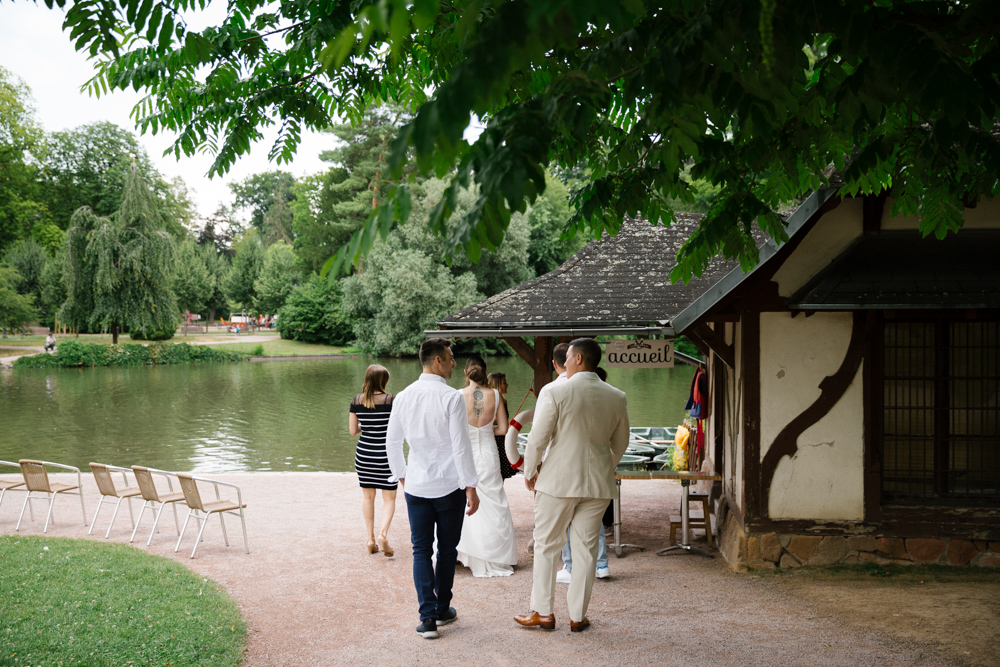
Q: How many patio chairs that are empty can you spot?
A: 5